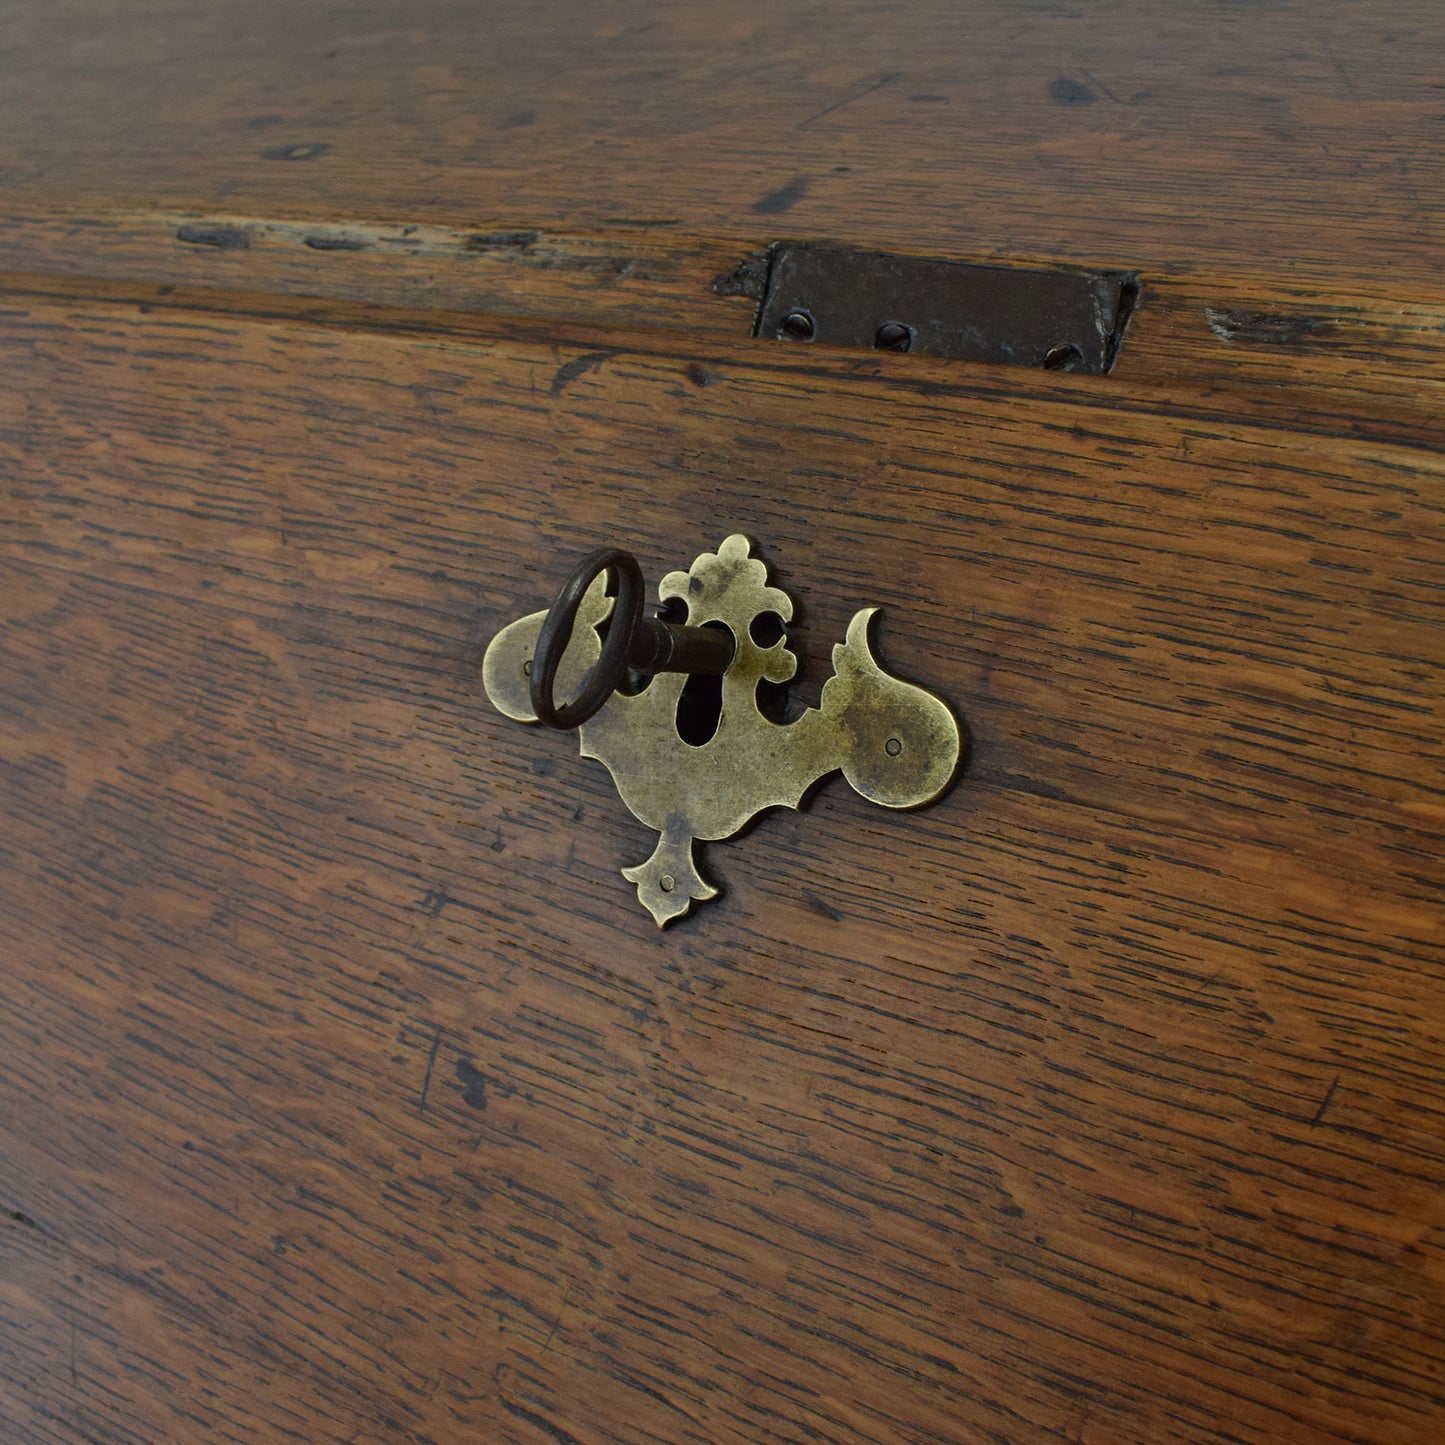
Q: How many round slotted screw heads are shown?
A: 3